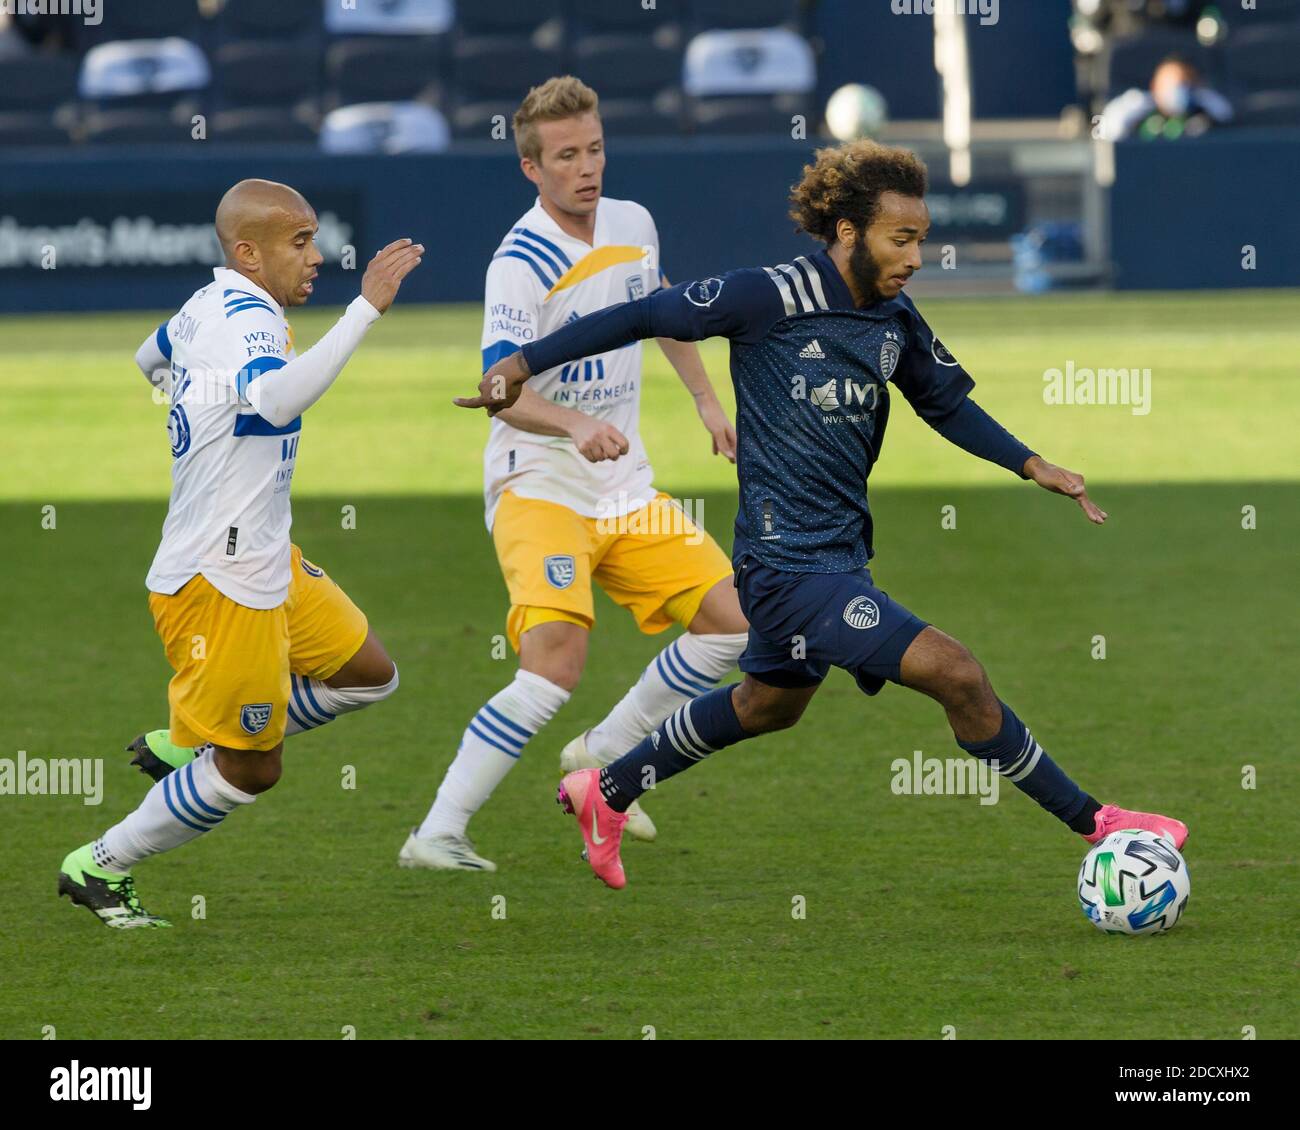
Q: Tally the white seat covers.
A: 4